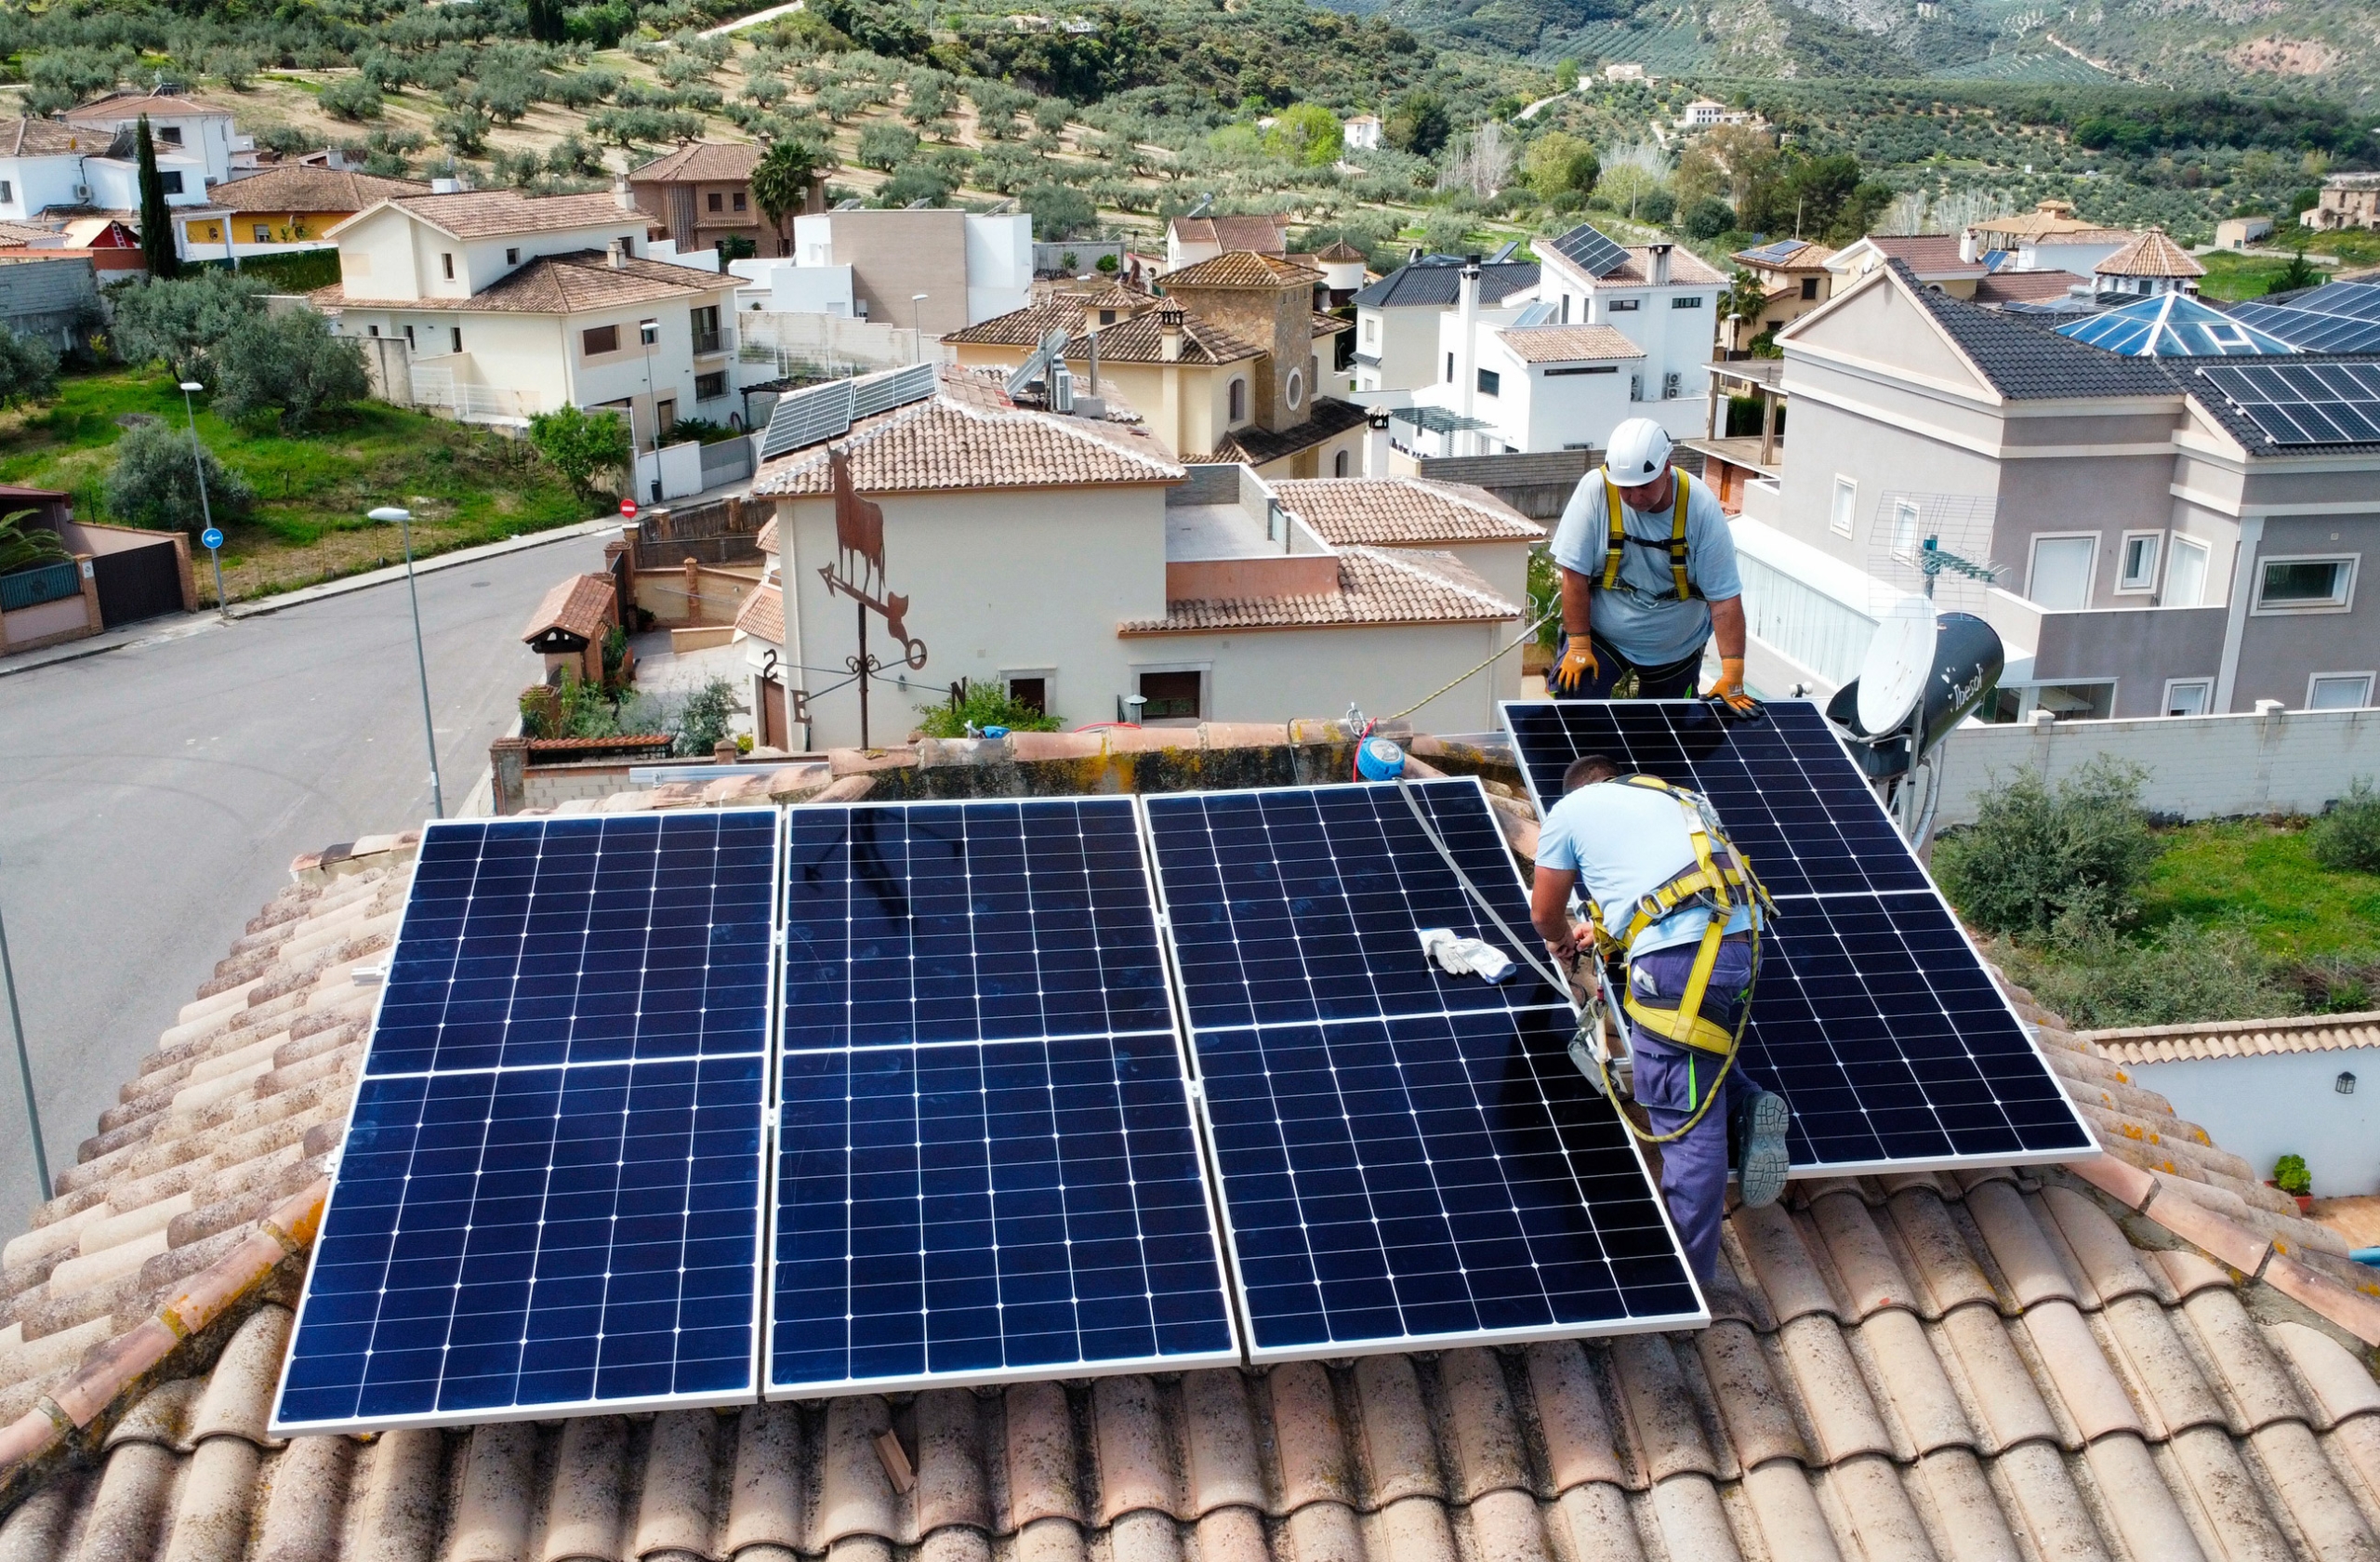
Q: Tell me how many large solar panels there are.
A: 4